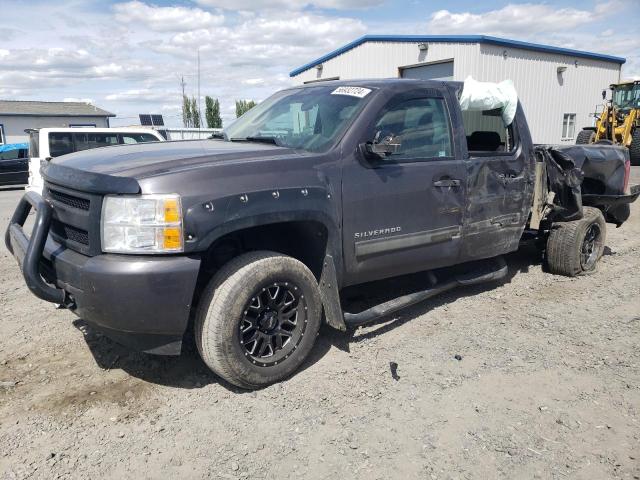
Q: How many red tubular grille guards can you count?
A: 0